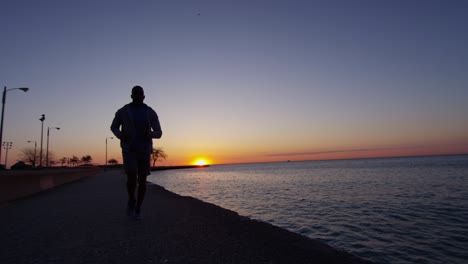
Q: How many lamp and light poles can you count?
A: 6